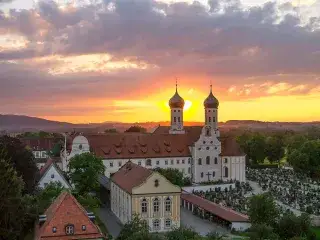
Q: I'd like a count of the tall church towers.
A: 2